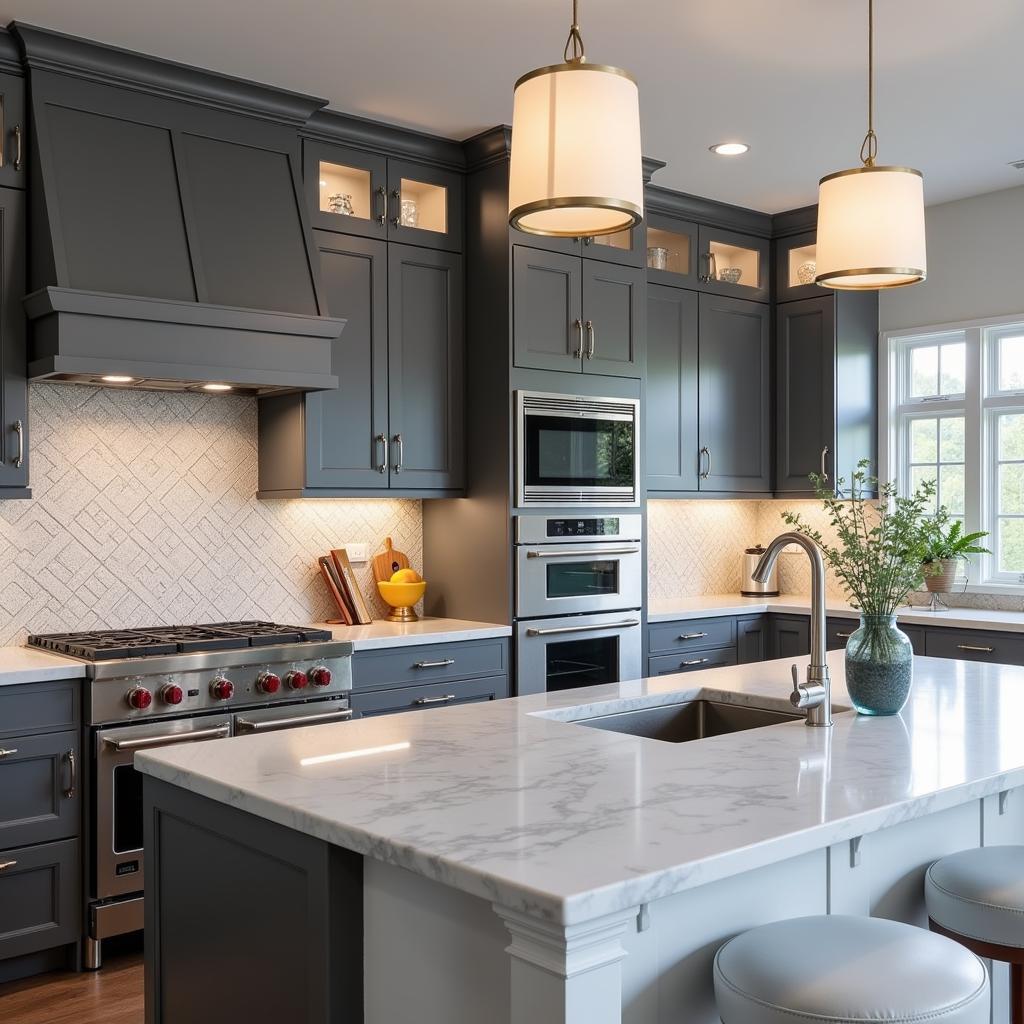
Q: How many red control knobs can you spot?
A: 6